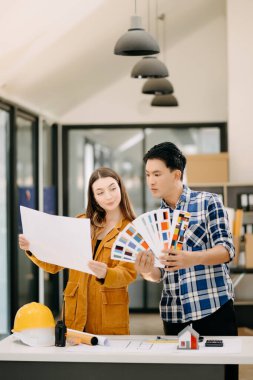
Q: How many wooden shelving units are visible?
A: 1